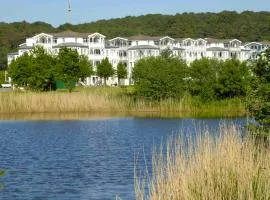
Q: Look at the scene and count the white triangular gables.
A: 8